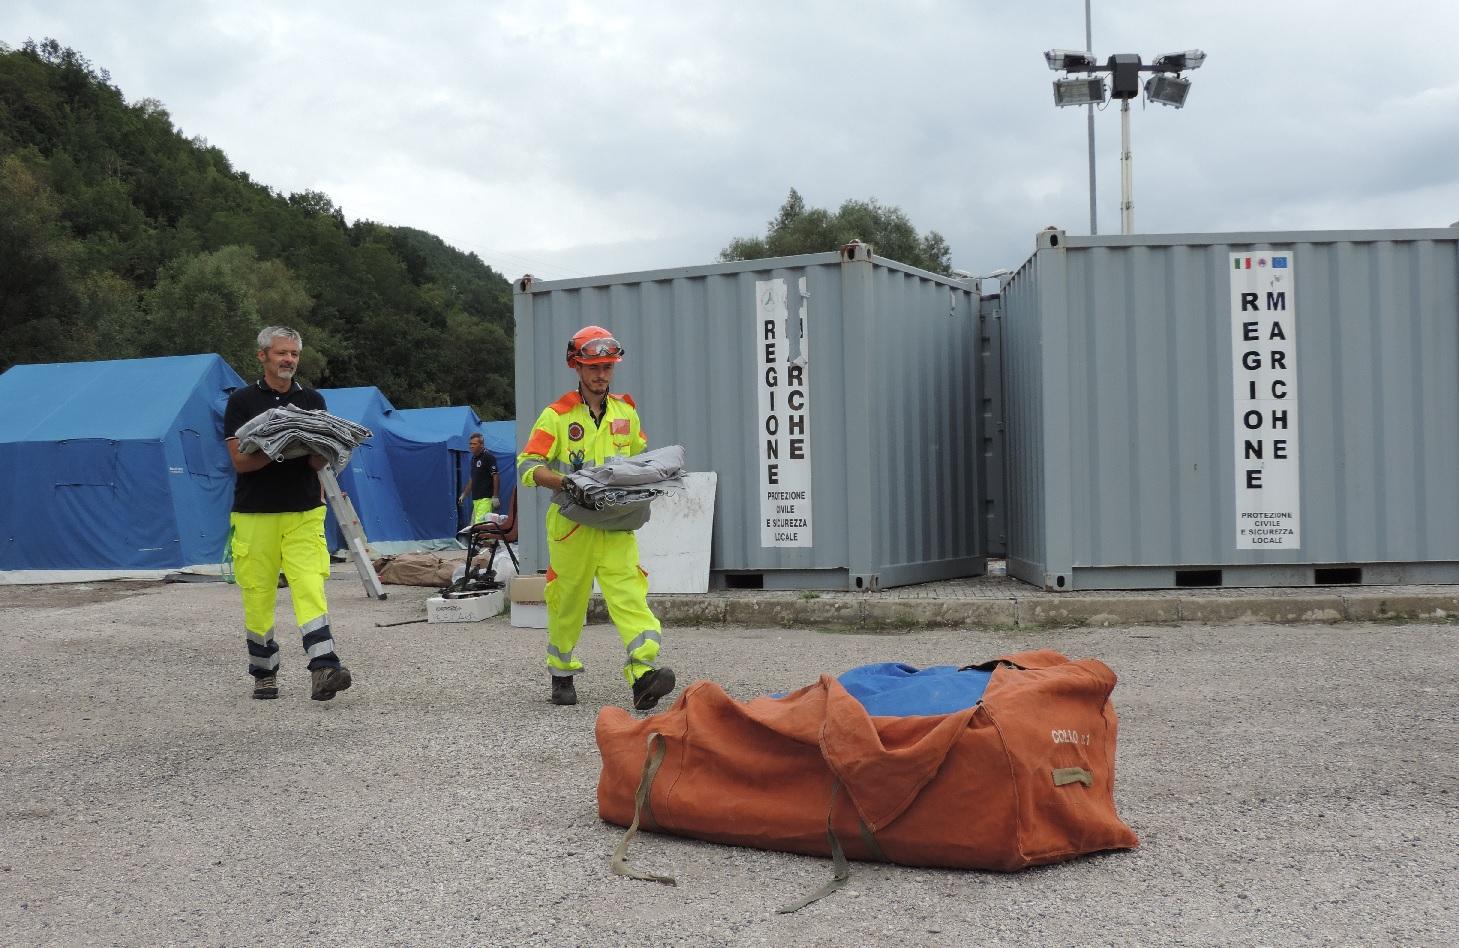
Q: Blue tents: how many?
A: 4